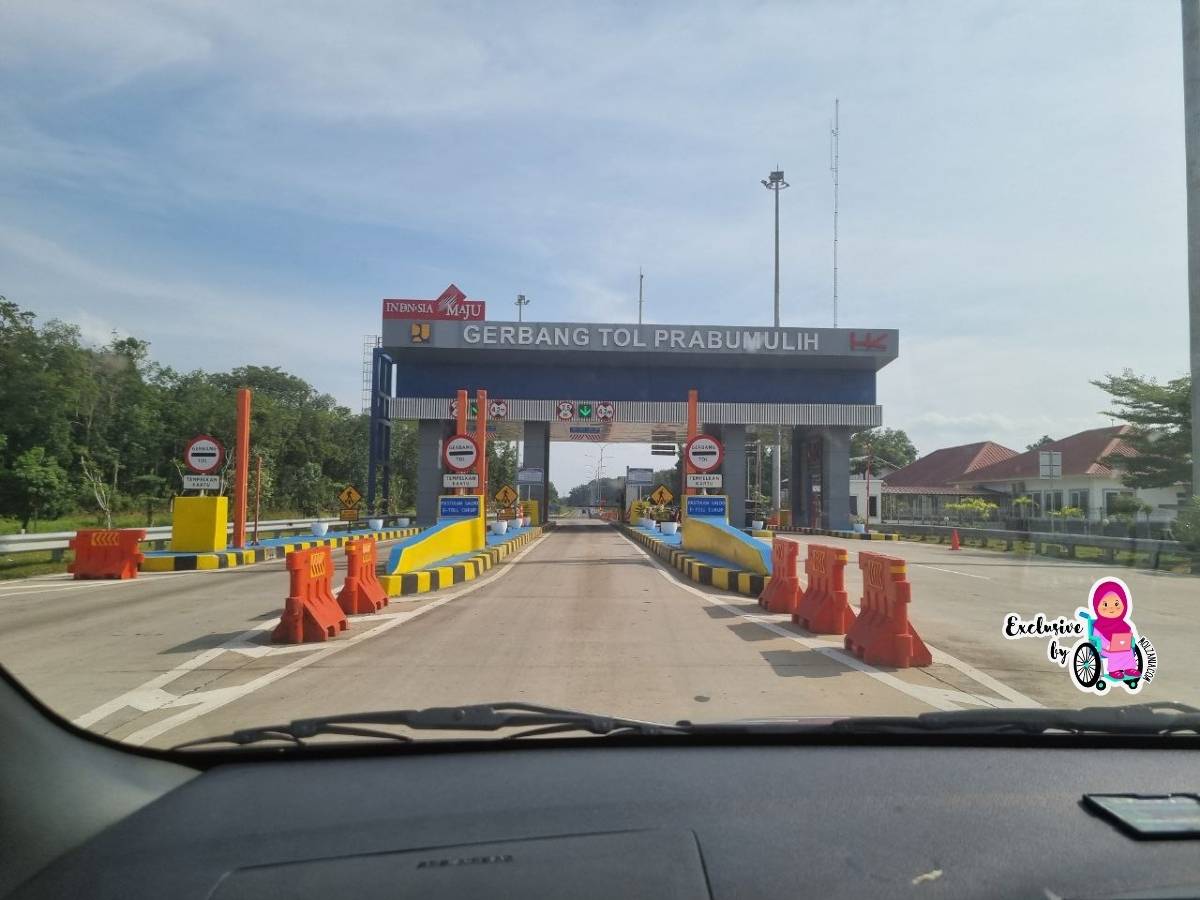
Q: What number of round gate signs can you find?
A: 3